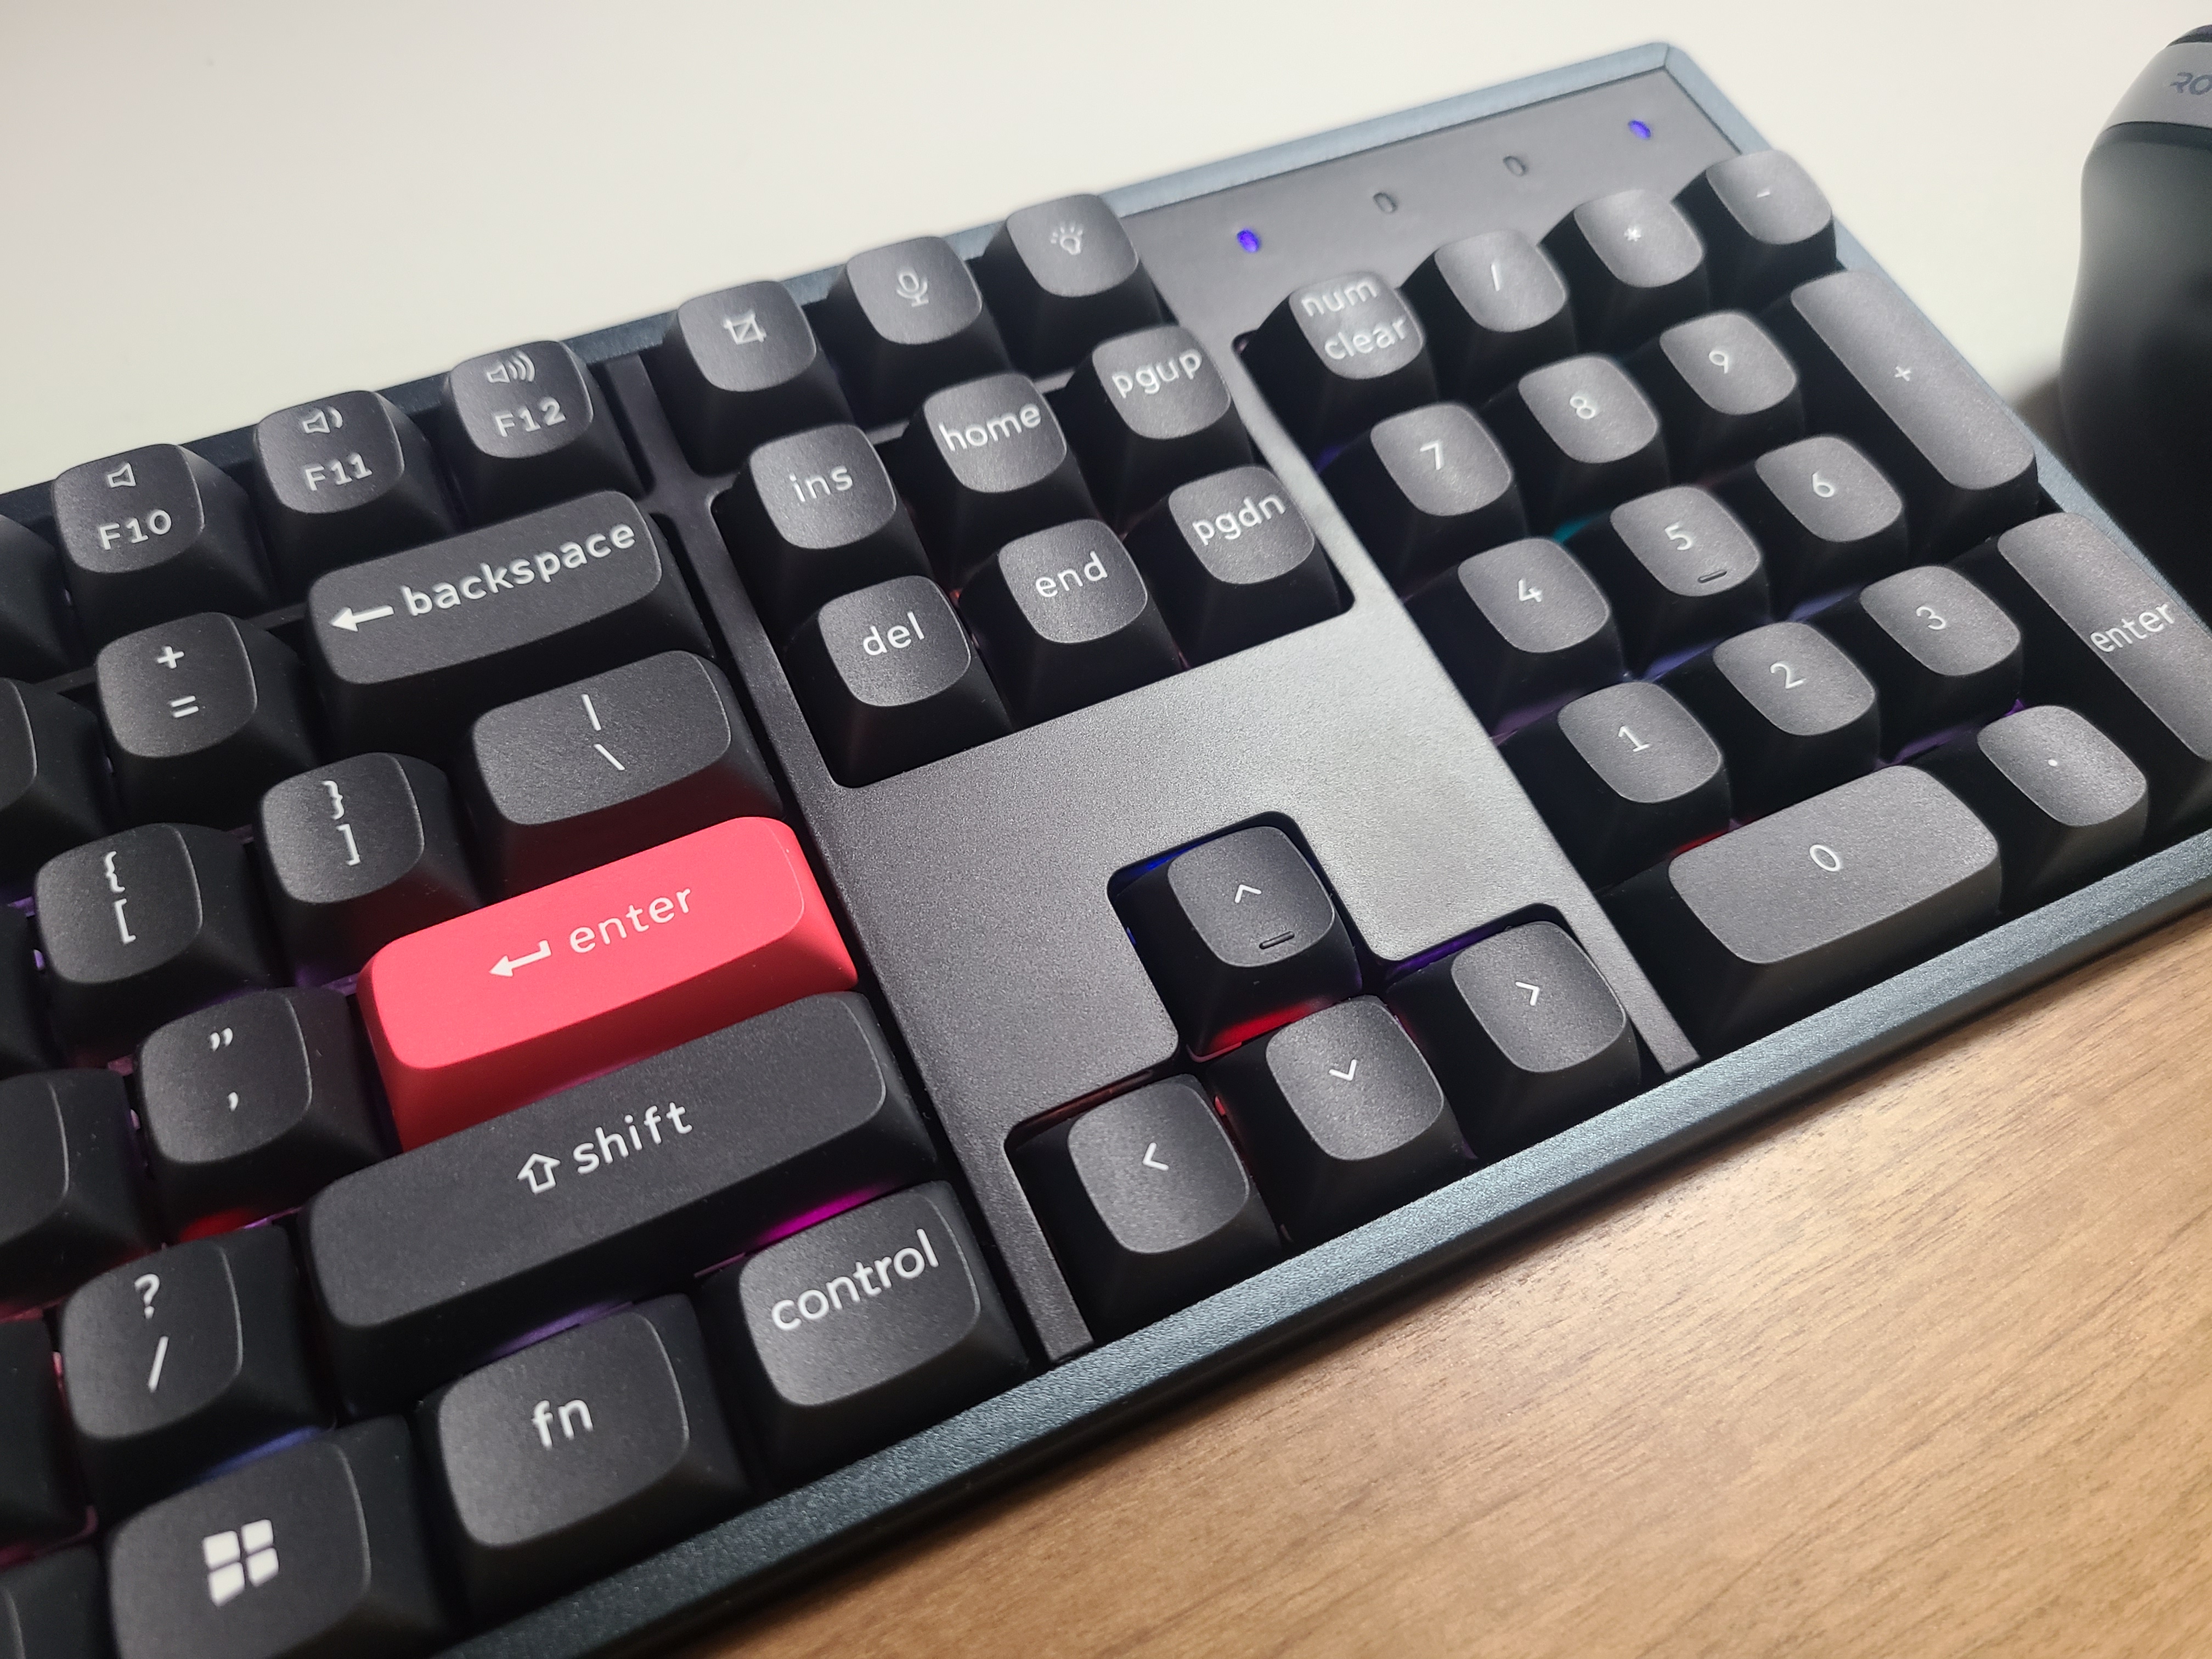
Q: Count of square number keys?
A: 9